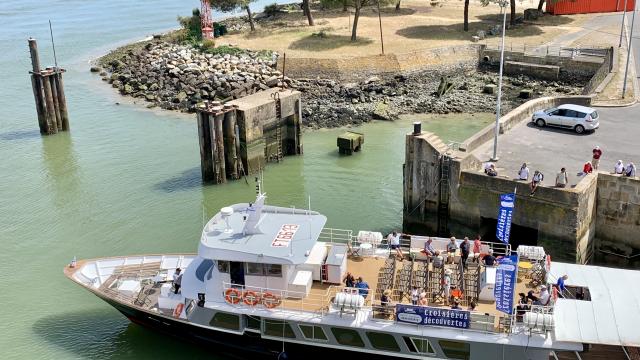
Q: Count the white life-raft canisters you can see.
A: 4